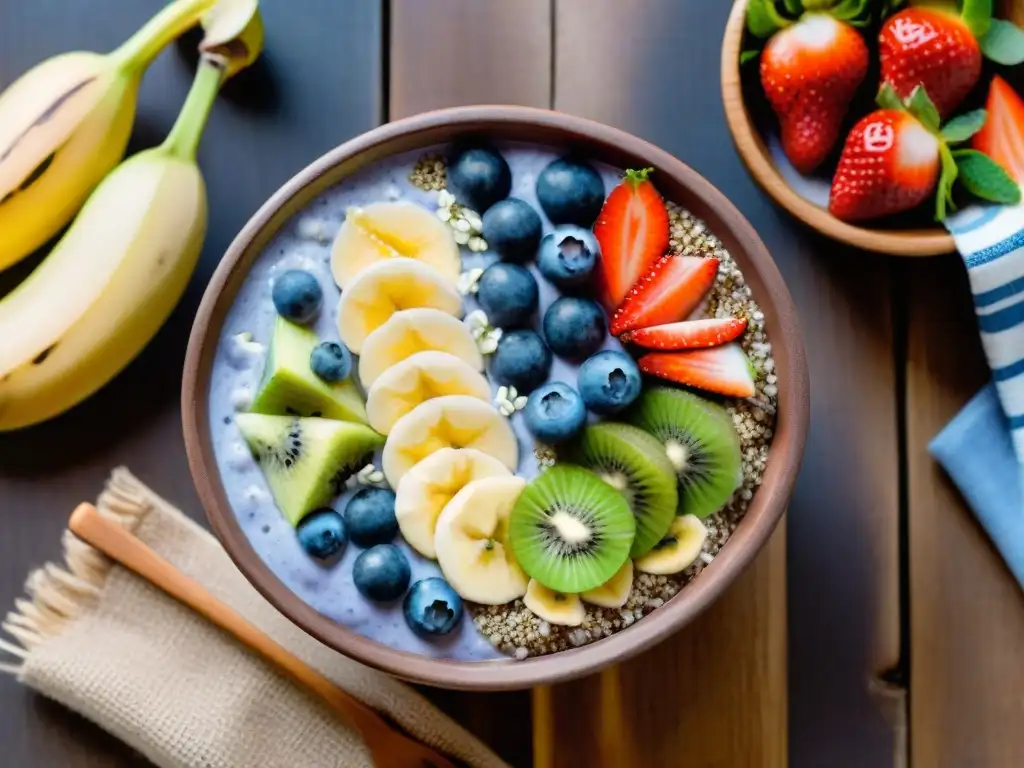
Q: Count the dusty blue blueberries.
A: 15